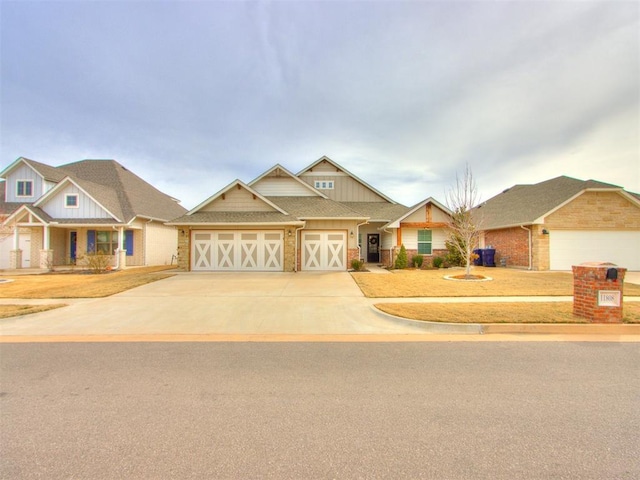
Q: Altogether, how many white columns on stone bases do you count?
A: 3